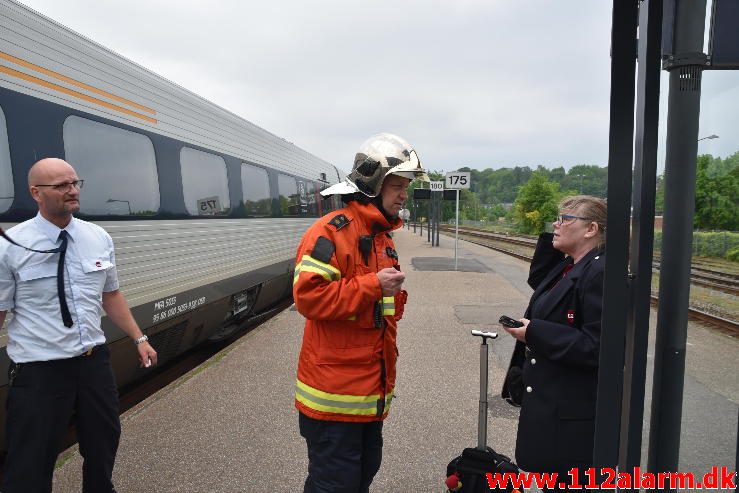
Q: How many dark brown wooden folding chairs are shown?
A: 0